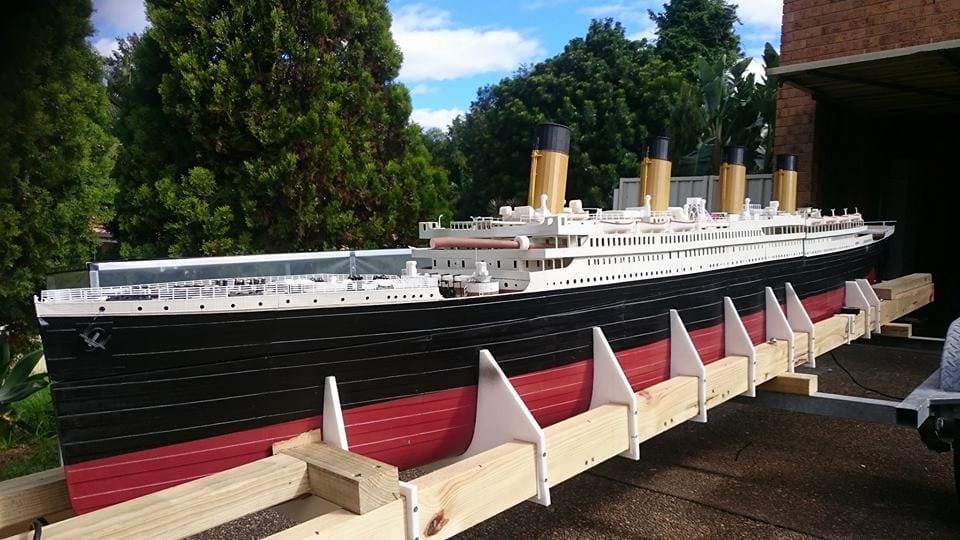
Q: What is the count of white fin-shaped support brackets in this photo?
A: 9